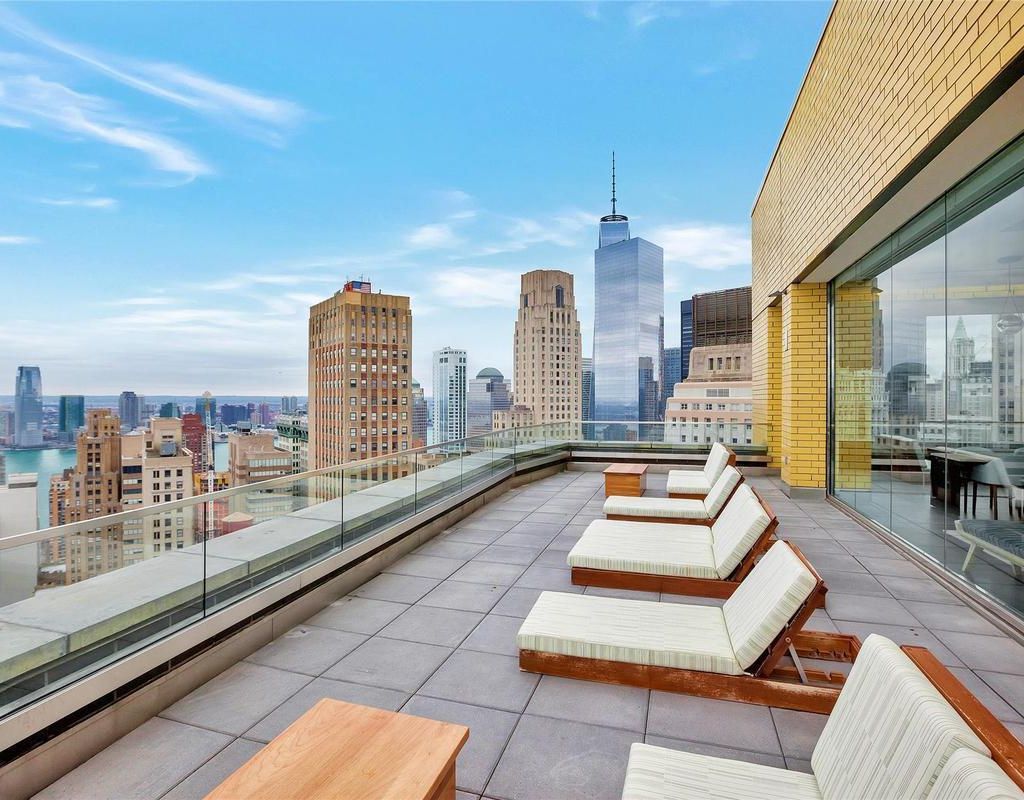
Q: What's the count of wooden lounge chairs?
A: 5